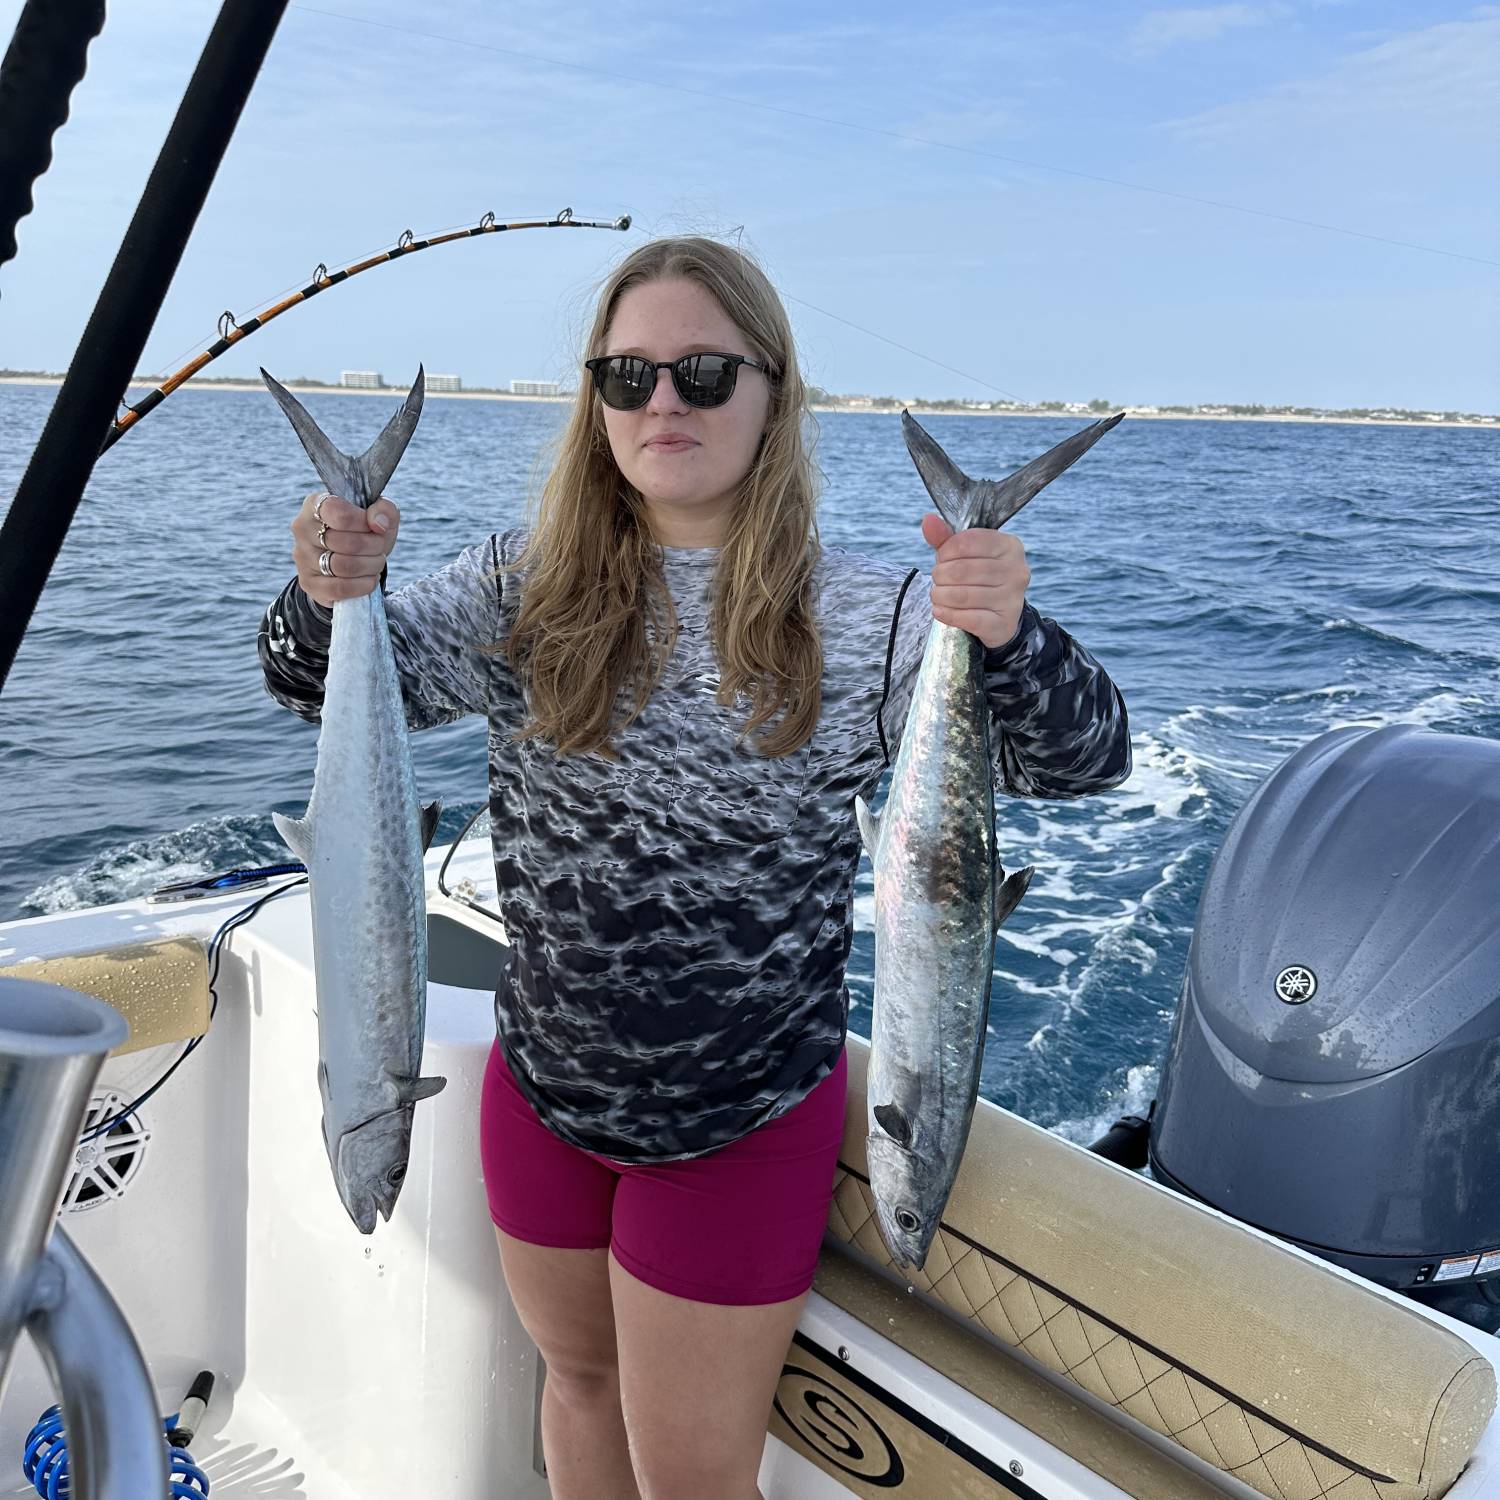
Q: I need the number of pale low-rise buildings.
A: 3